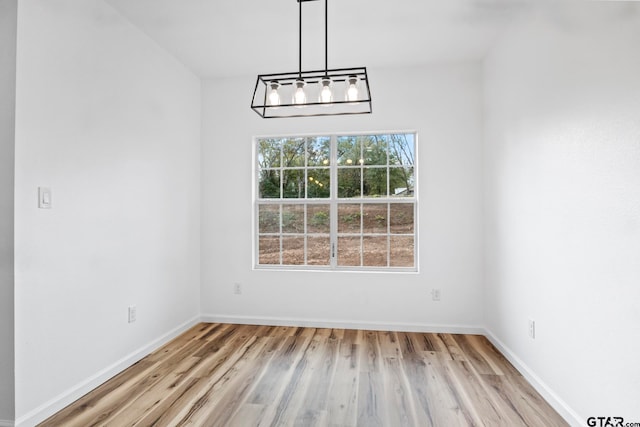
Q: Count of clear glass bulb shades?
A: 4